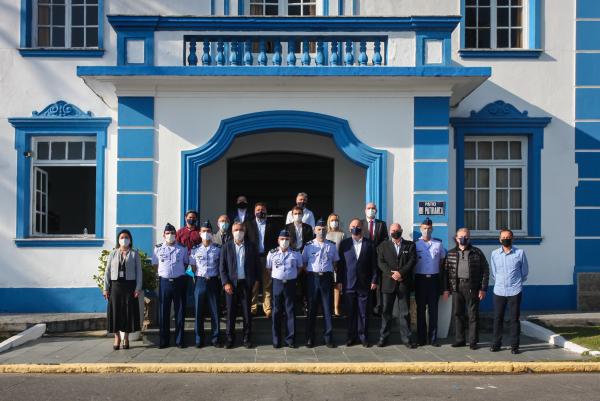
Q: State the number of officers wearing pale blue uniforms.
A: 5